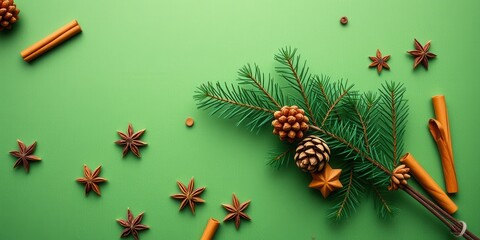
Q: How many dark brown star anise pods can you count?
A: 8